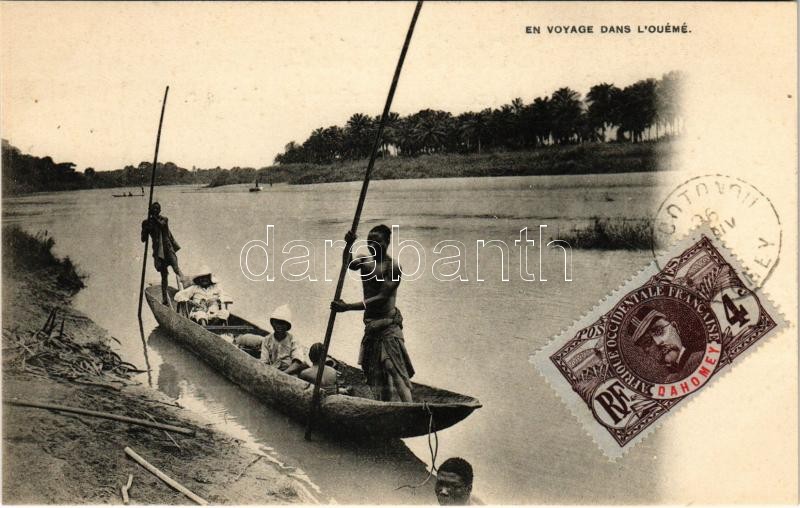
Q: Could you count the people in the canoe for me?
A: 5